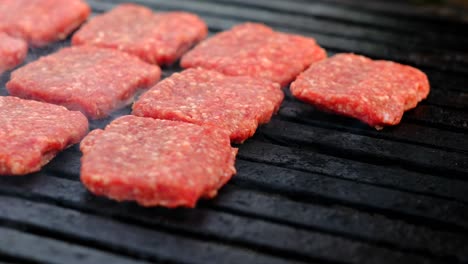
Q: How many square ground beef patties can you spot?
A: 9